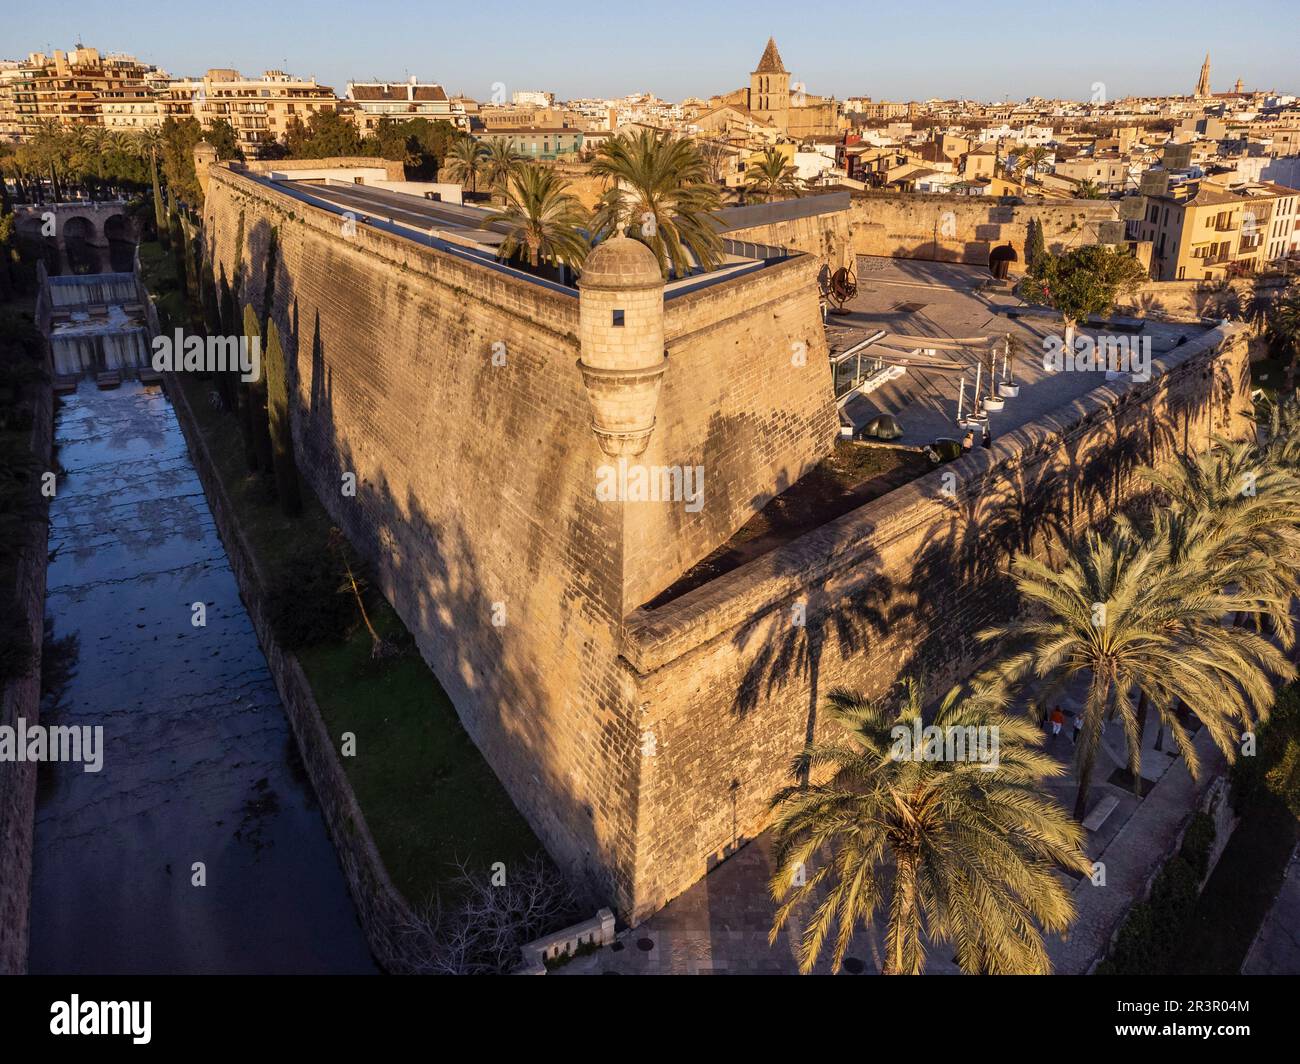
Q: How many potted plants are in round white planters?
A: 3